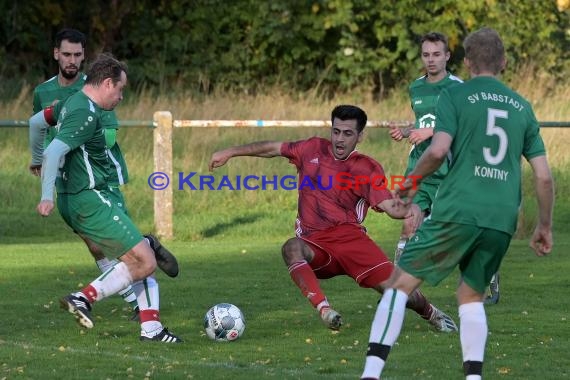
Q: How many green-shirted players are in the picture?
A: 4